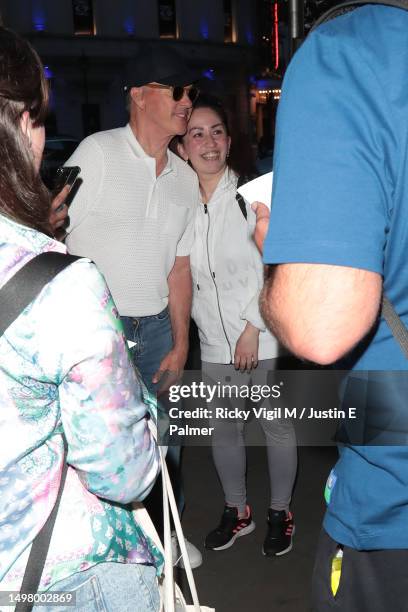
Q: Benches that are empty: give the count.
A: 0